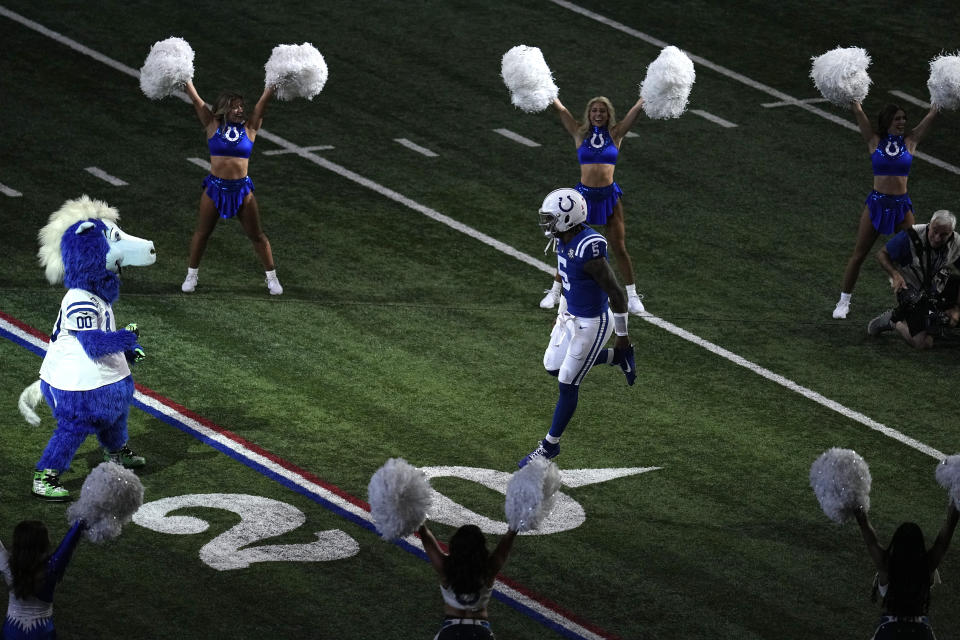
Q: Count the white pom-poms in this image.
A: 11